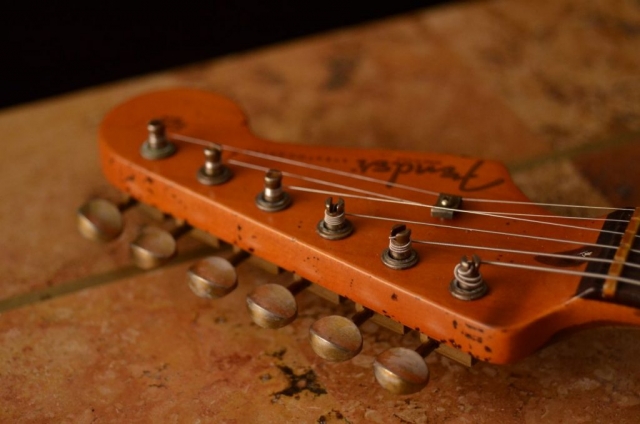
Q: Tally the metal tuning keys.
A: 6